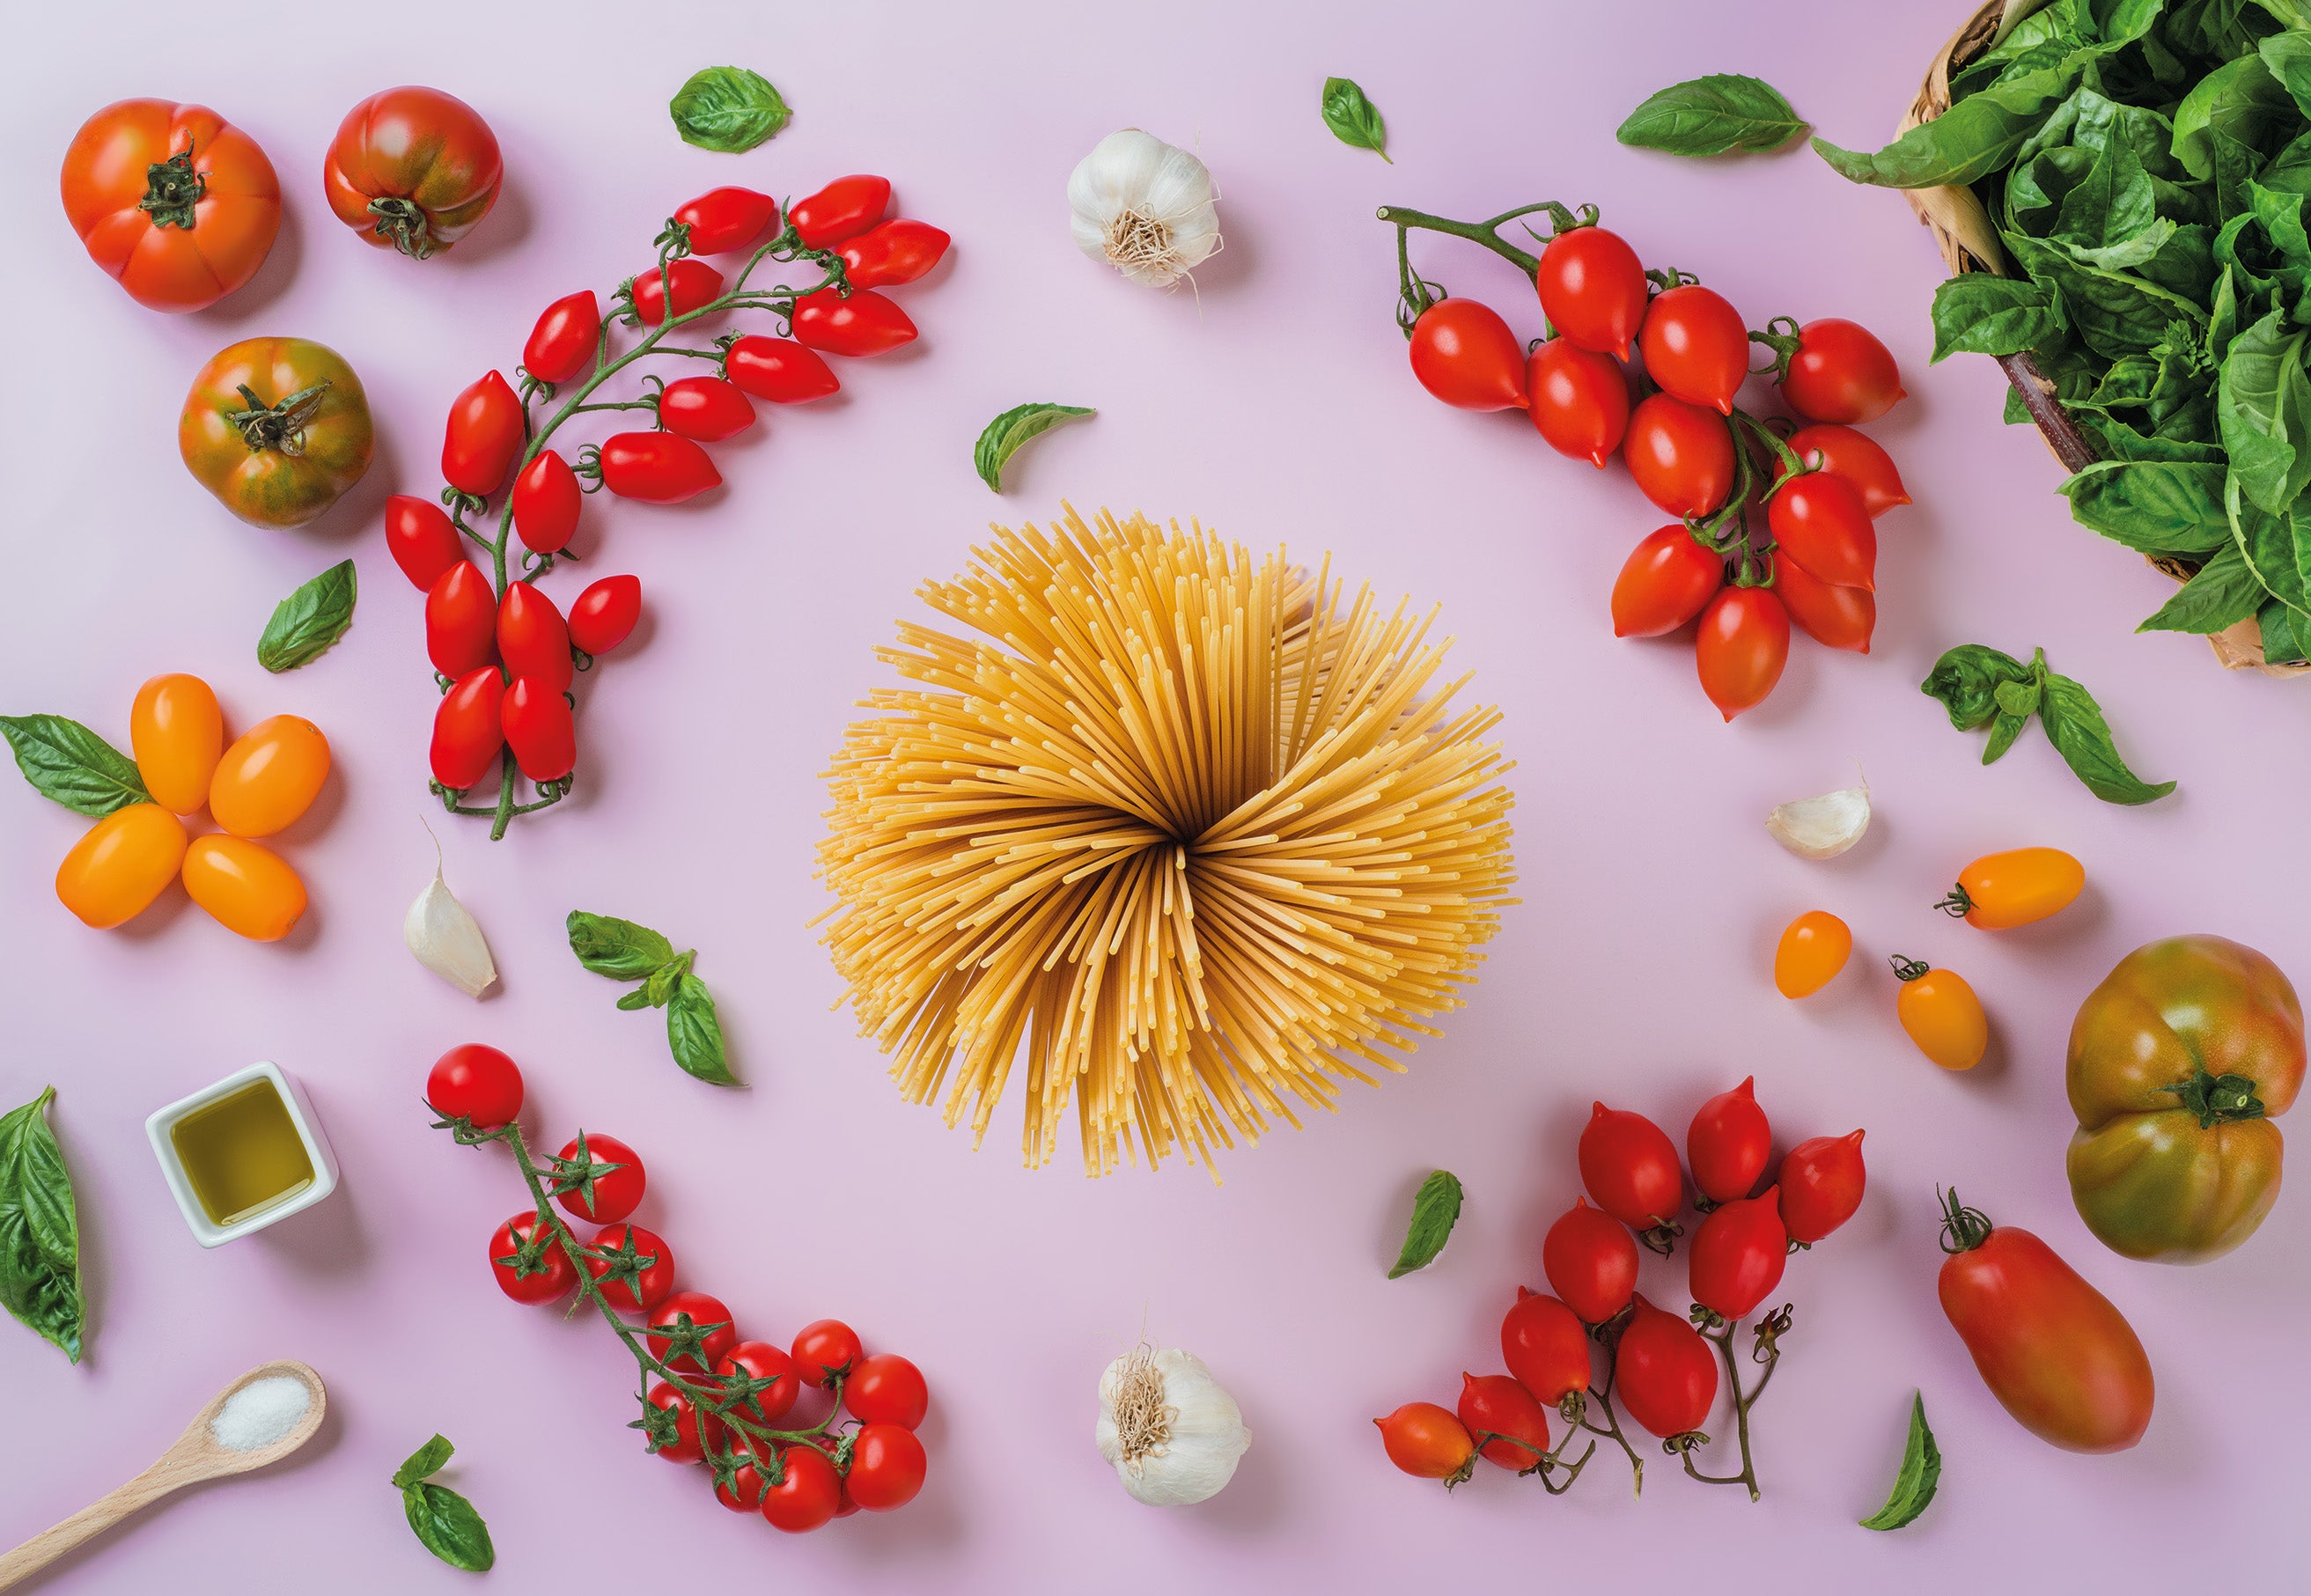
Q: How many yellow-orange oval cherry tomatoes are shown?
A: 7